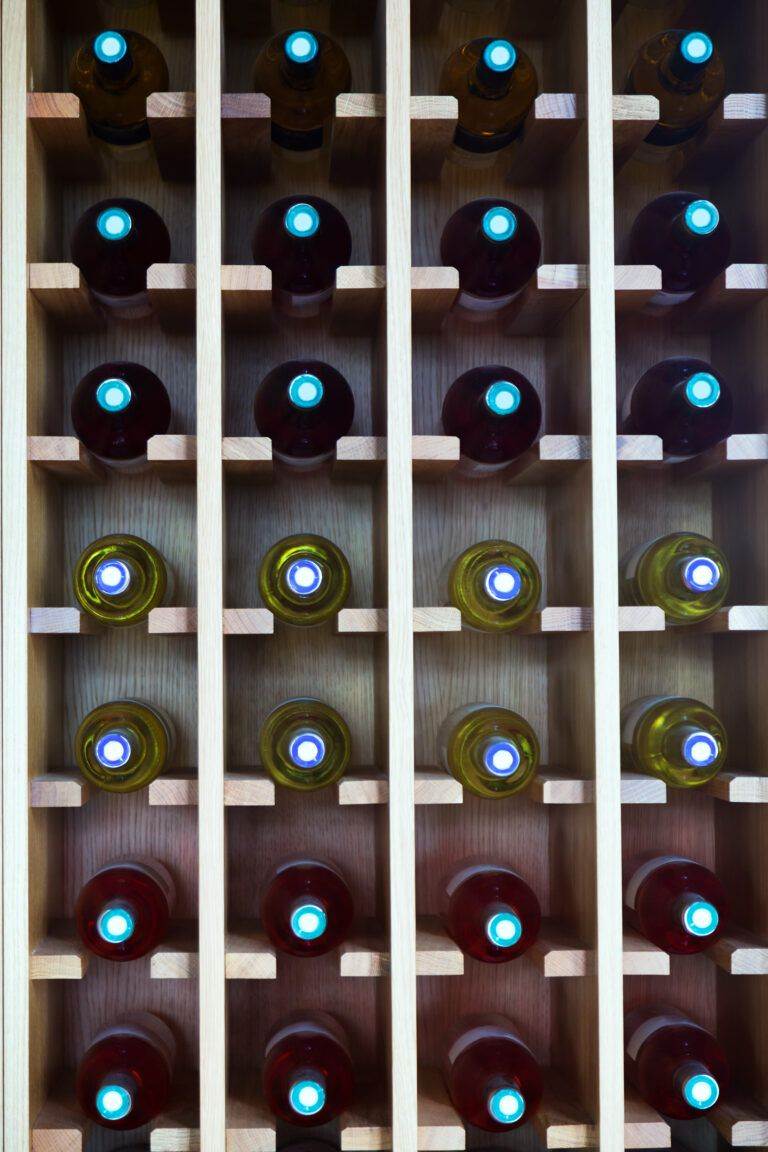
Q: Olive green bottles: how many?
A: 8